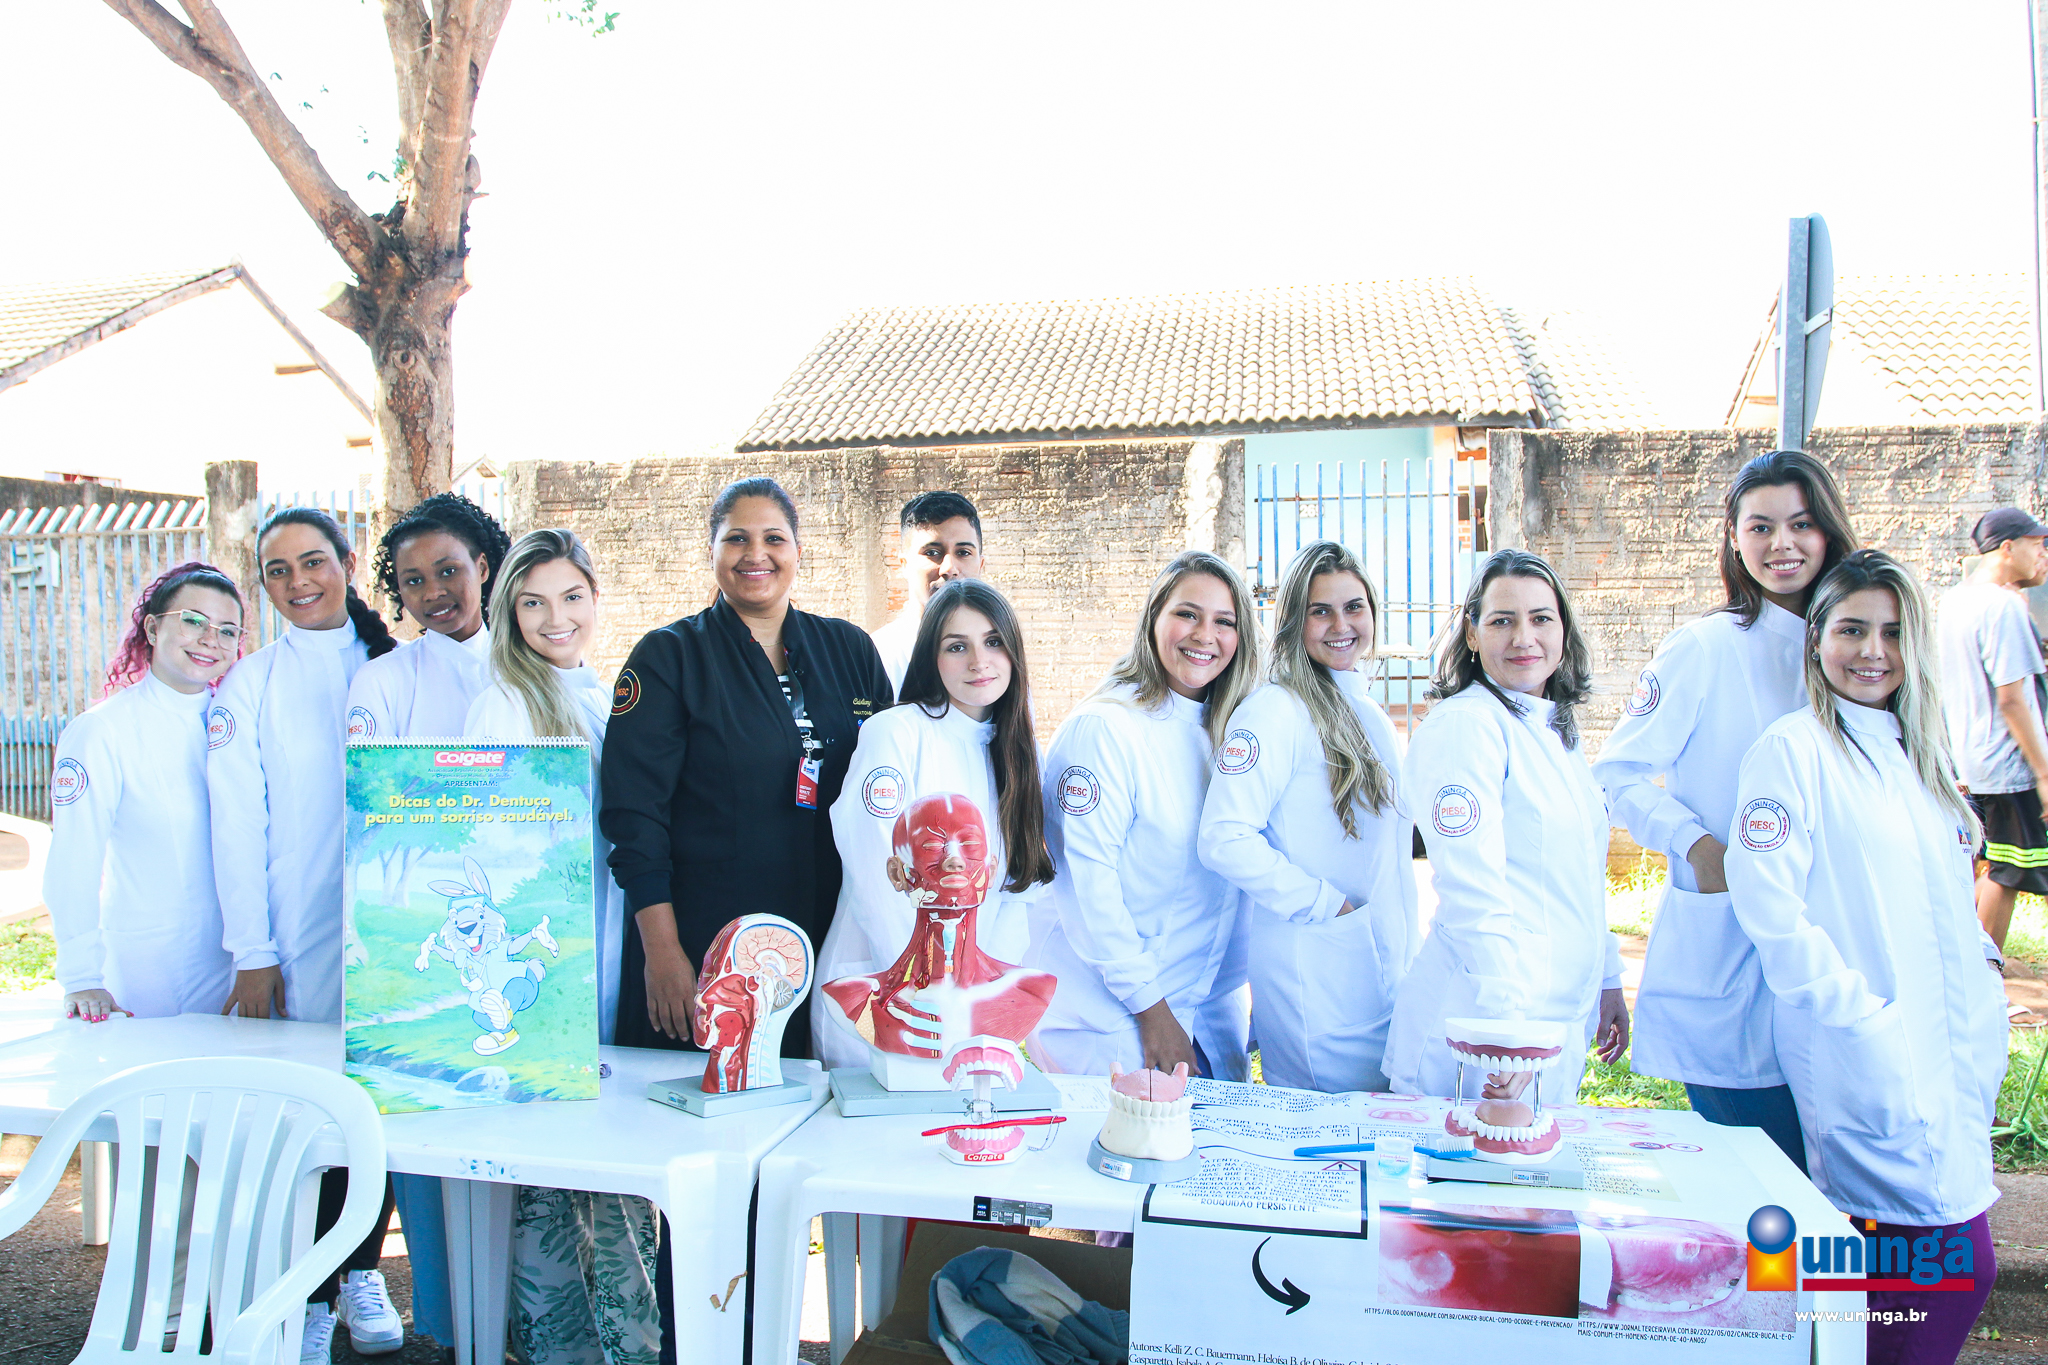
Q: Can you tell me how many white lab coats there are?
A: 11